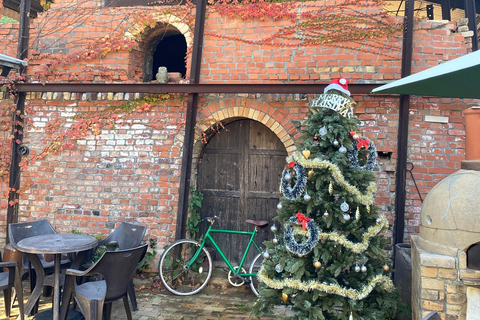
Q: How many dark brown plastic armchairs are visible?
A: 4